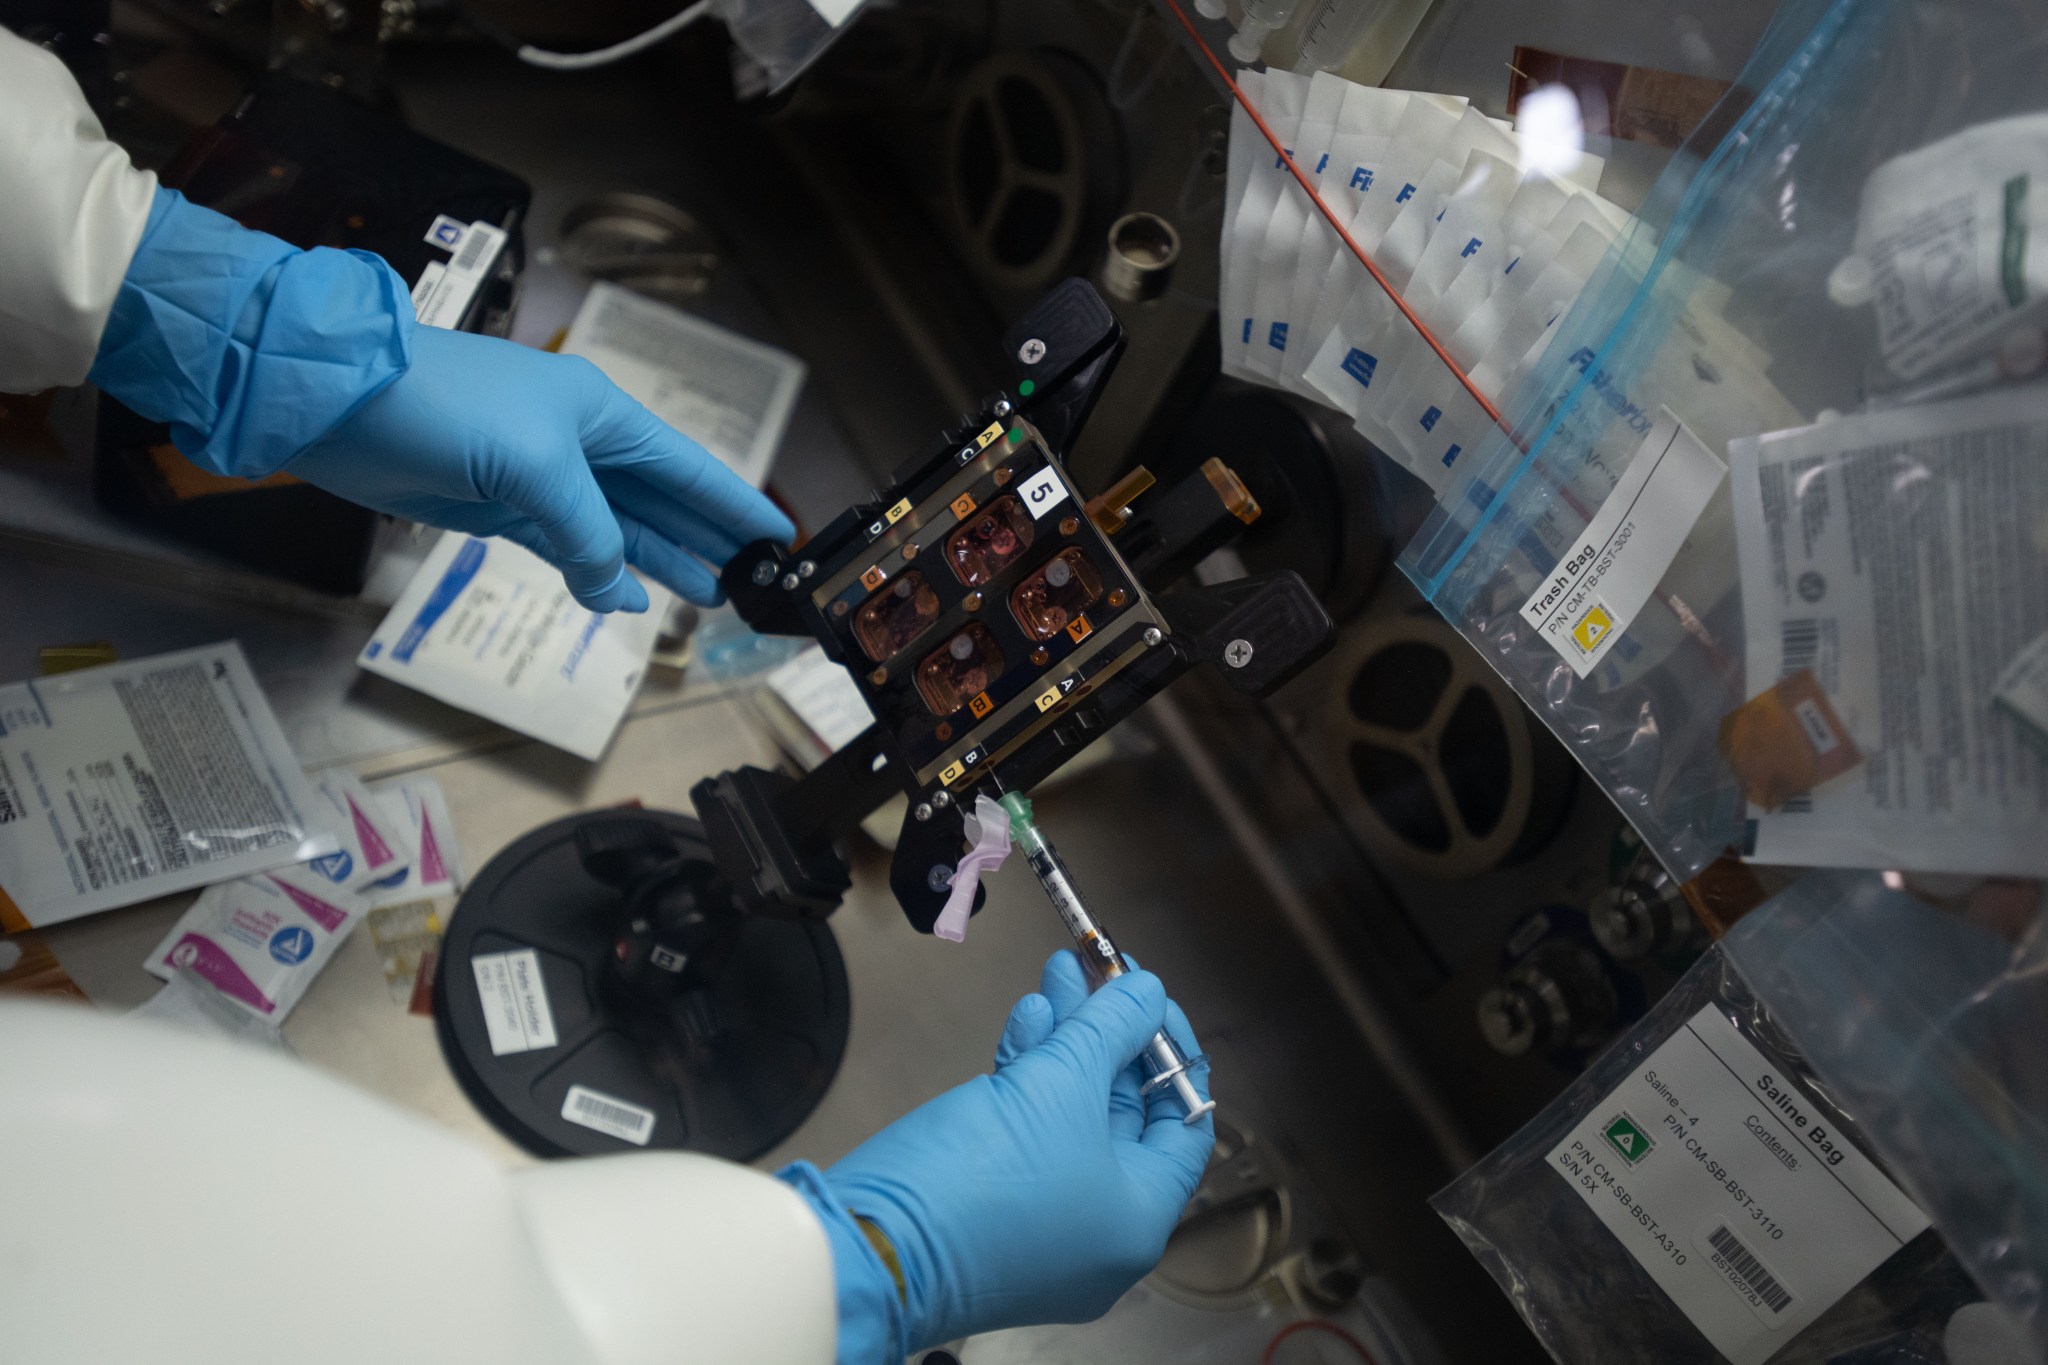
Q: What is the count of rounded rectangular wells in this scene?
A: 4